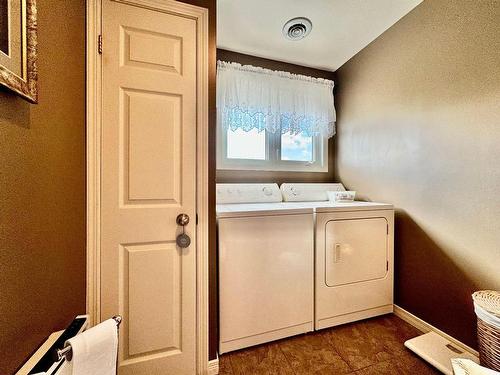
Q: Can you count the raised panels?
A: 3